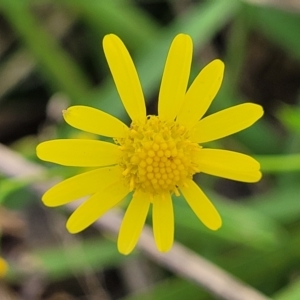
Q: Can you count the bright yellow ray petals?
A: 12